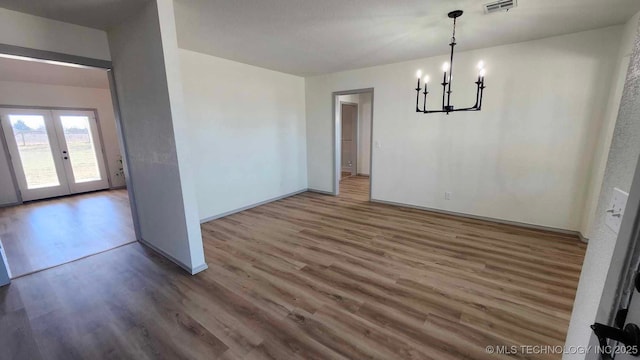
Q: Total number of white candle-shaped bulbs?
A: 6